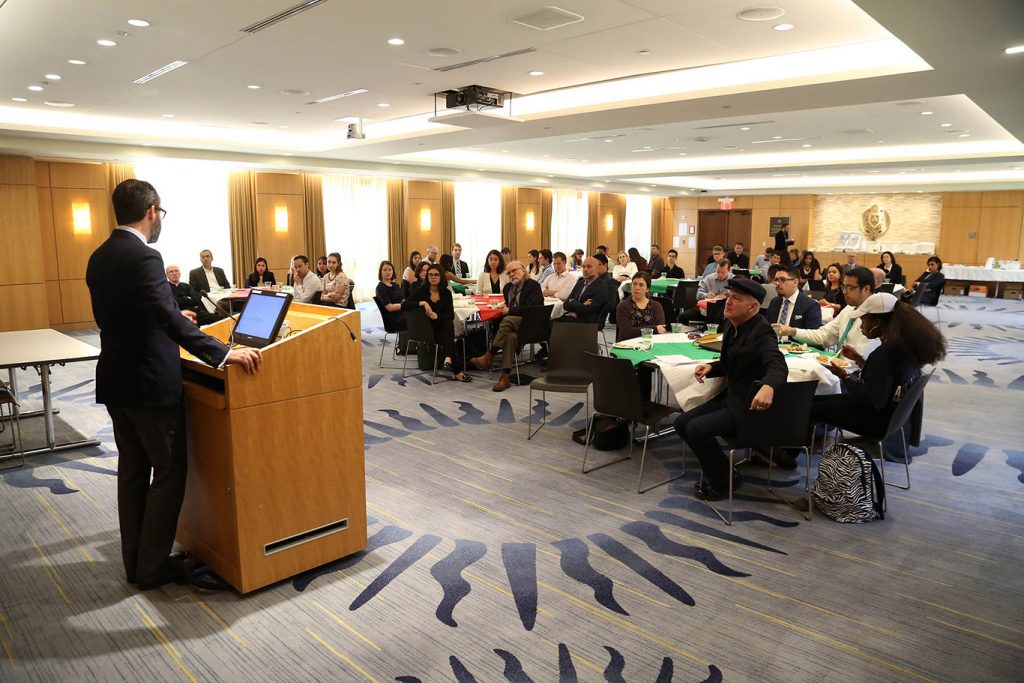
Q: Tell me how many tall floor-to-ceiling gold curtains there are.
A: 10